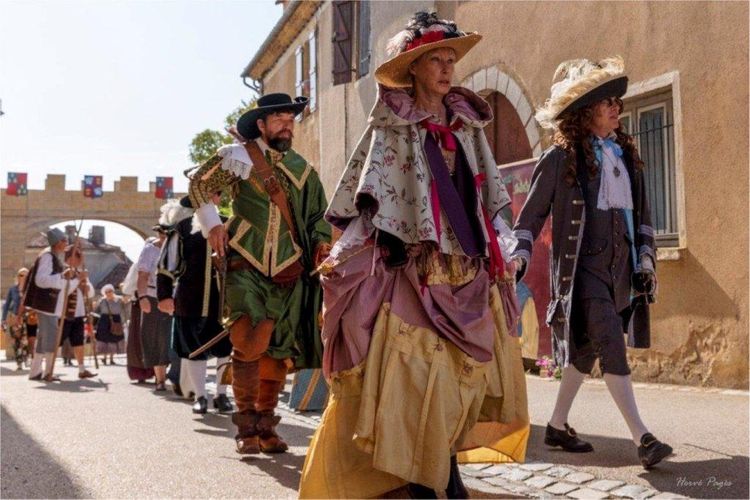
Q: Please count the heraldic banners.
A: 3